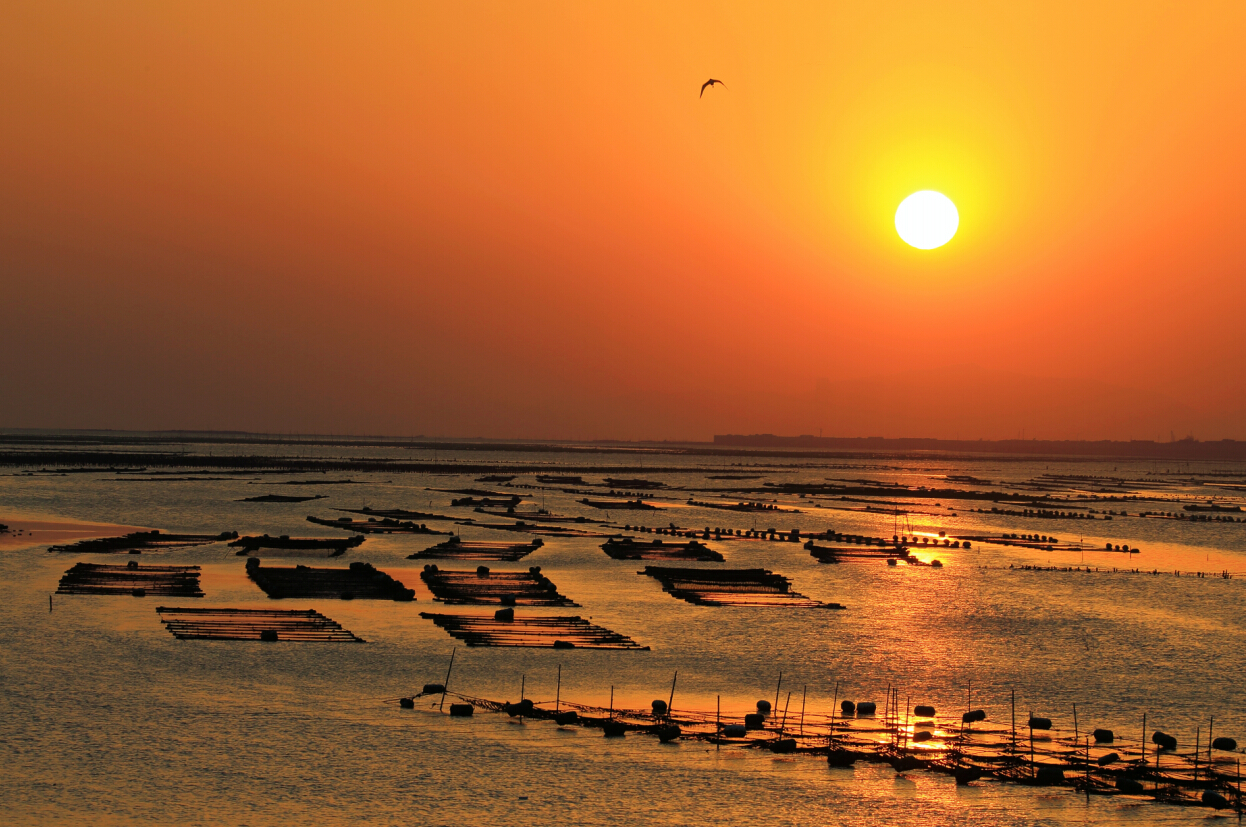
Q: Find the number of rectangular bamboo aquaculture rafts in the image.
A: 11